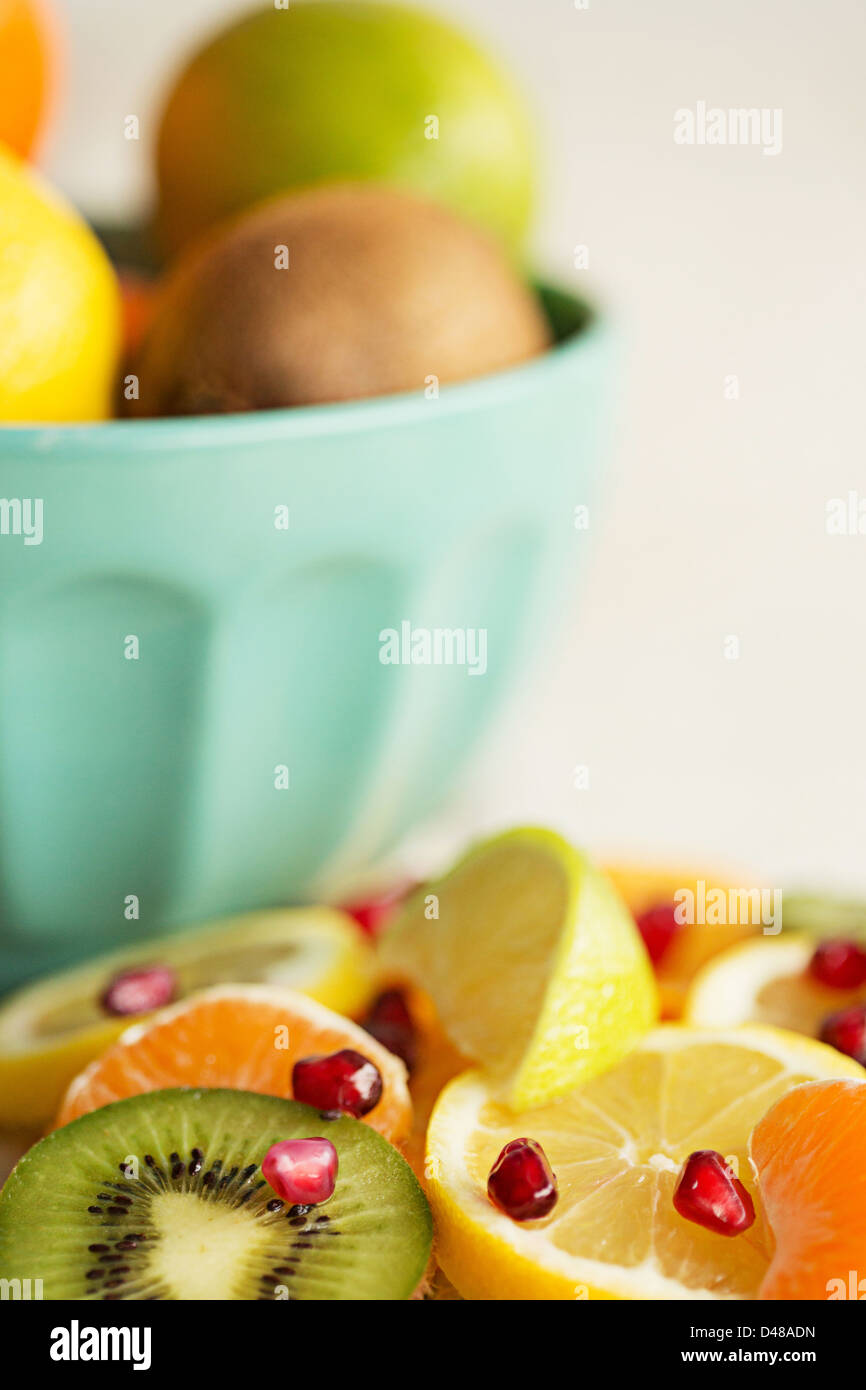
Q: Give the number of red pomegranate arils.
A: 10